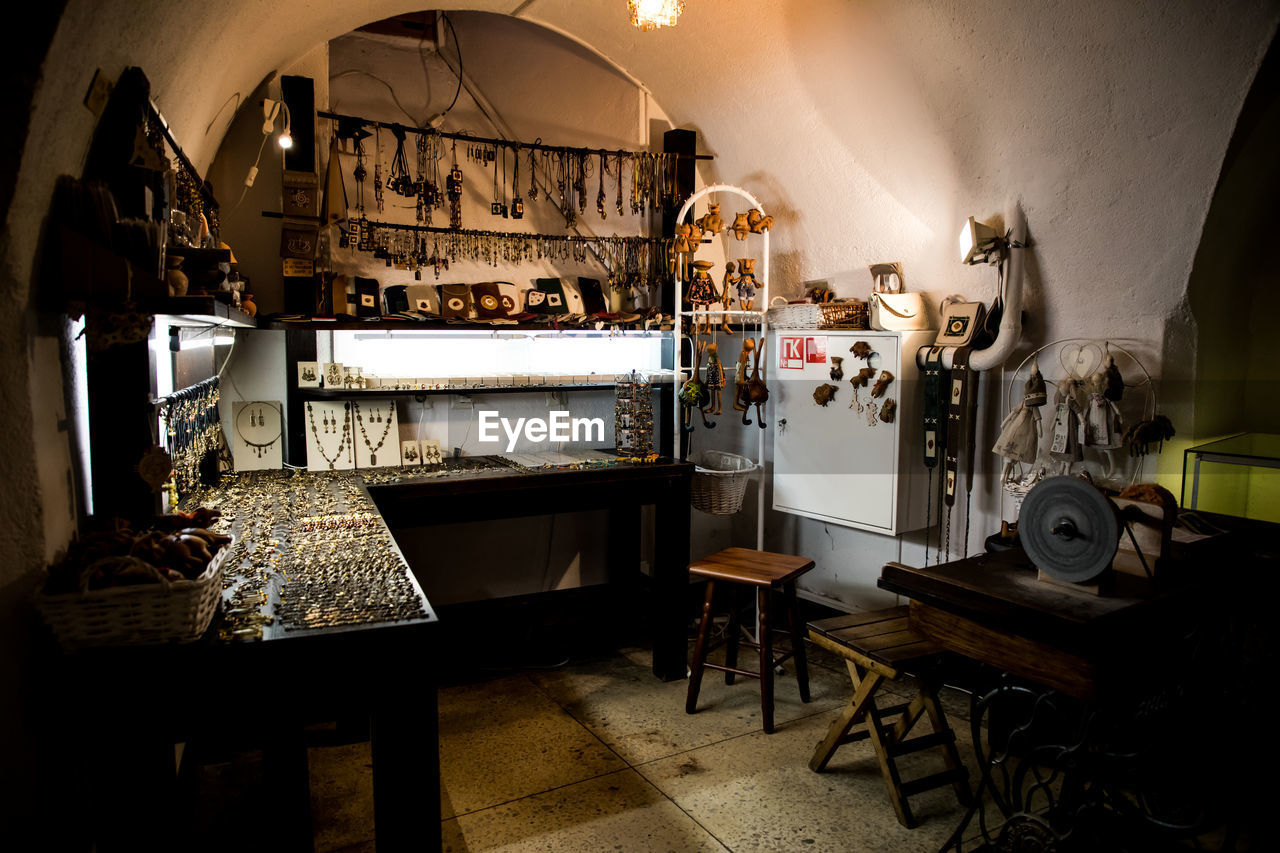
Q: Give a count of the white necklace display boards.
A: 3